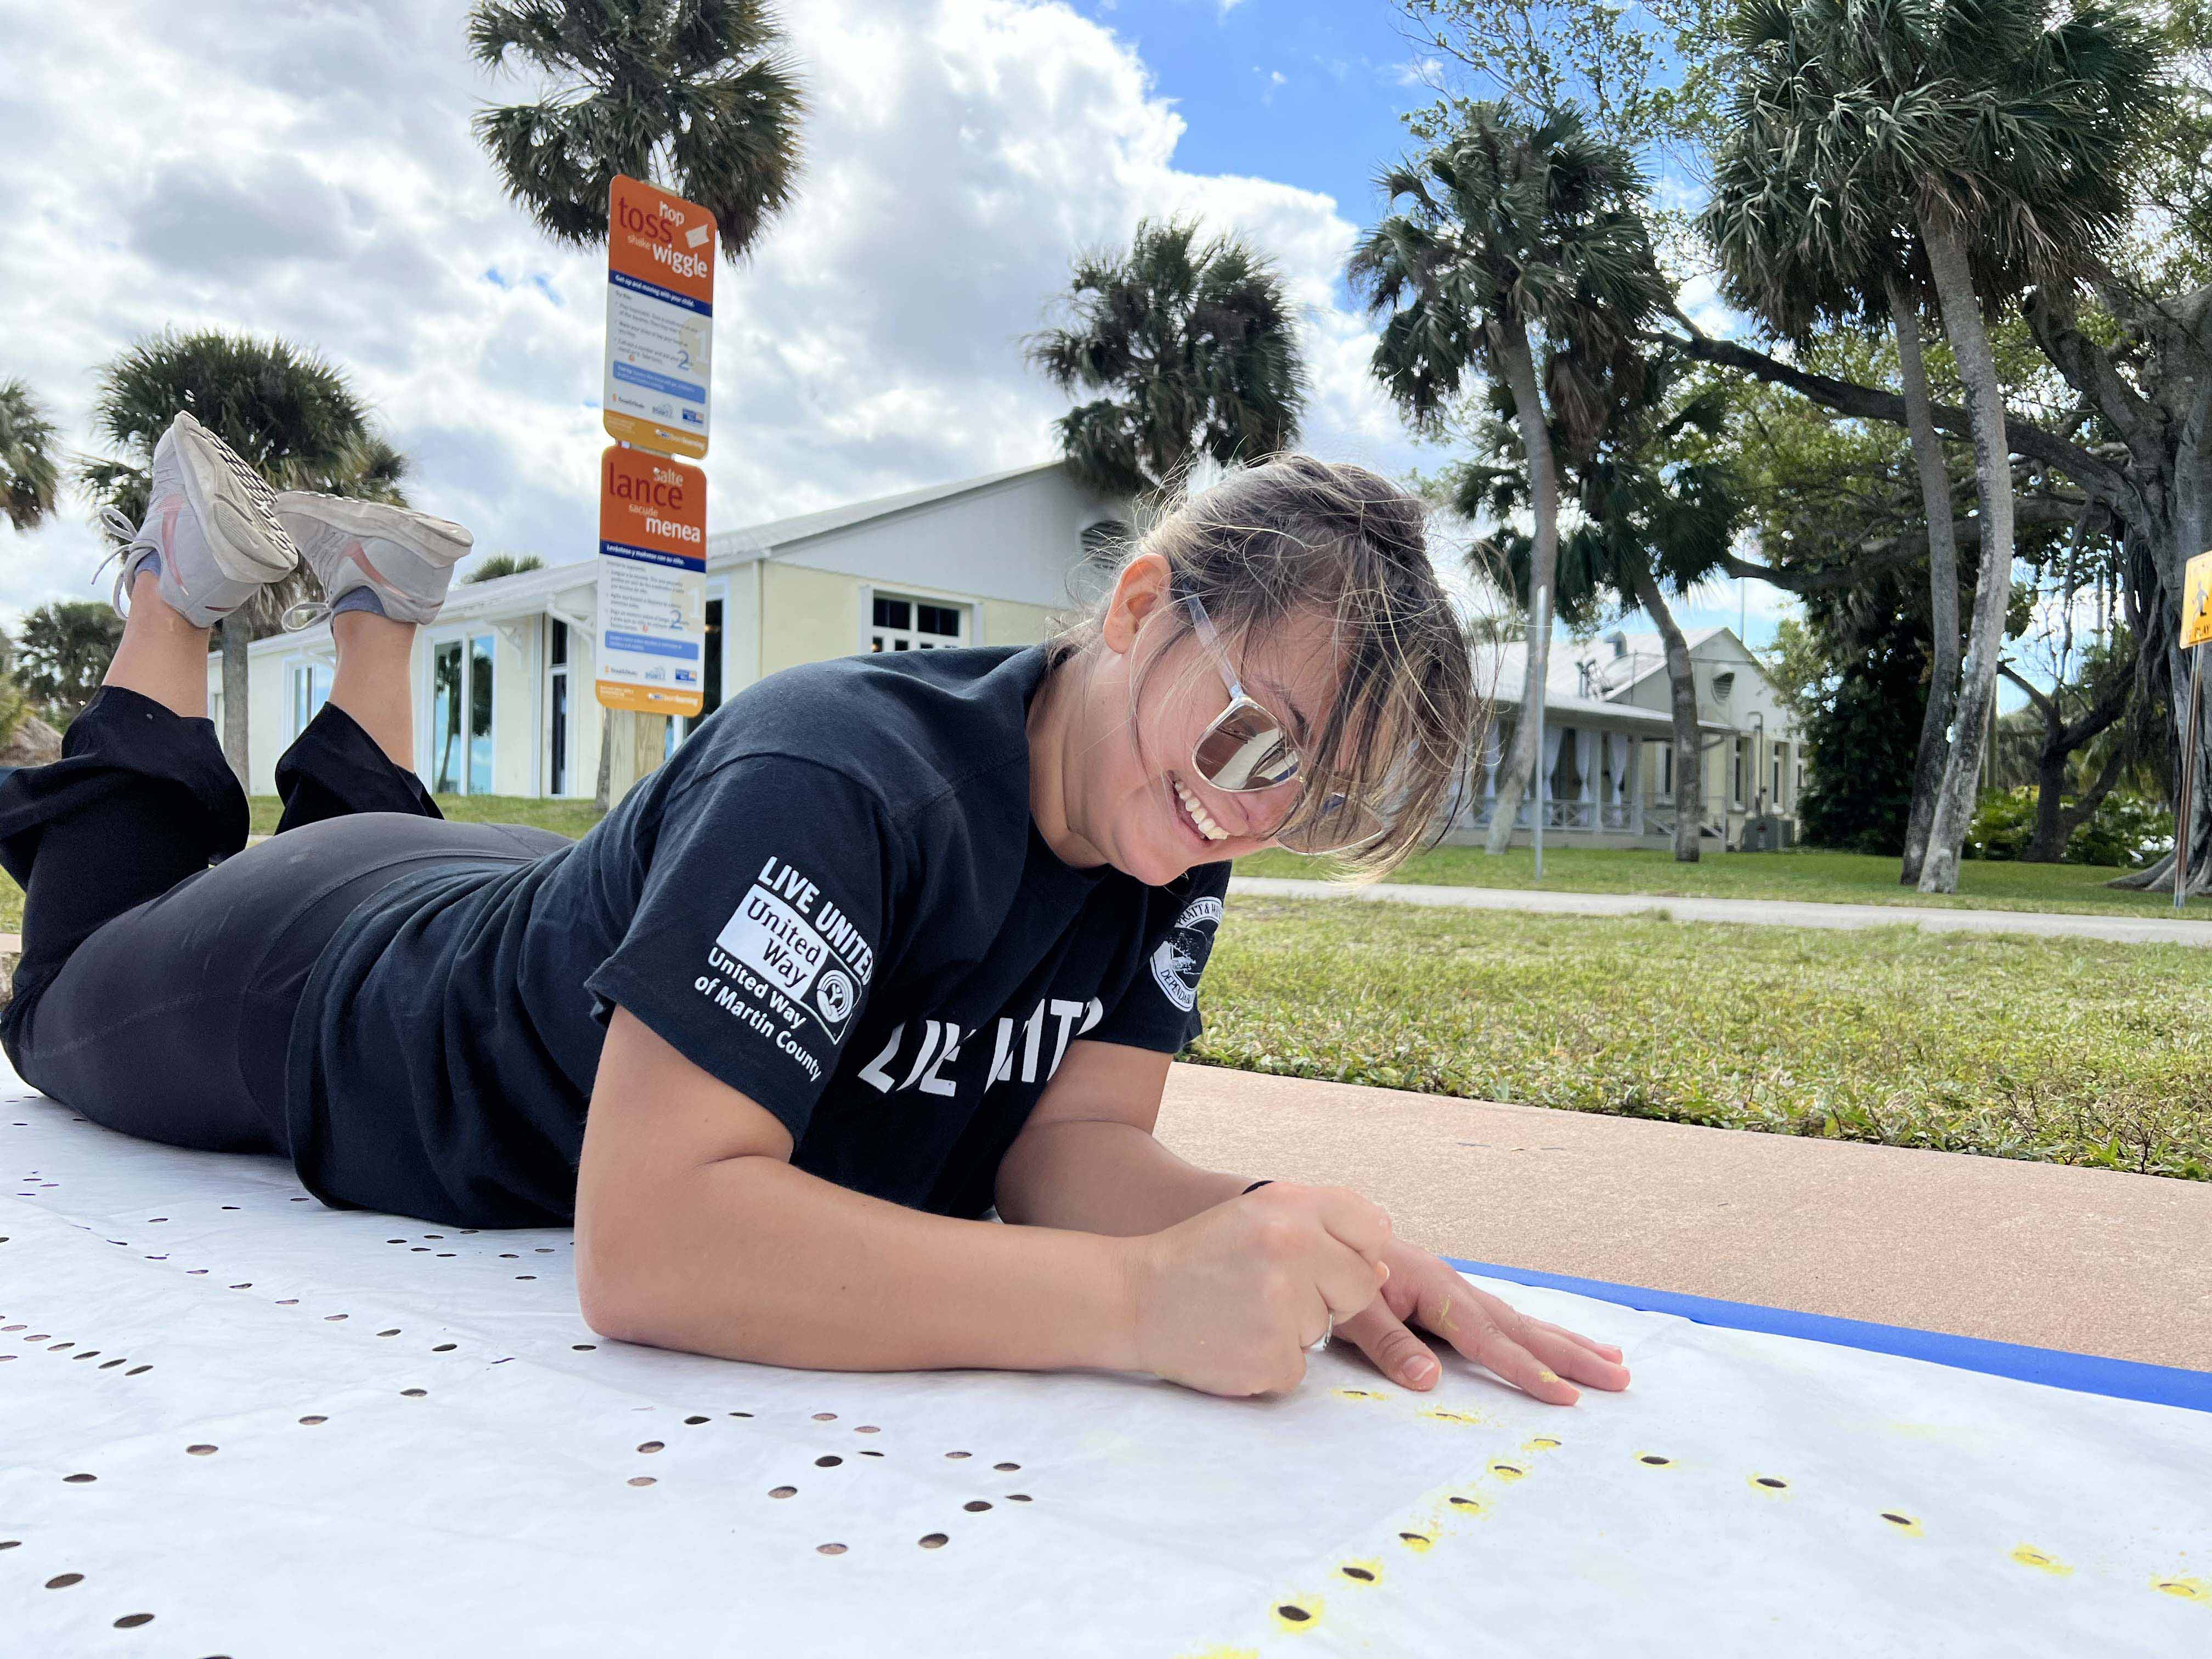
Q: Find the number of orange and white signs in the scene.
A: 2